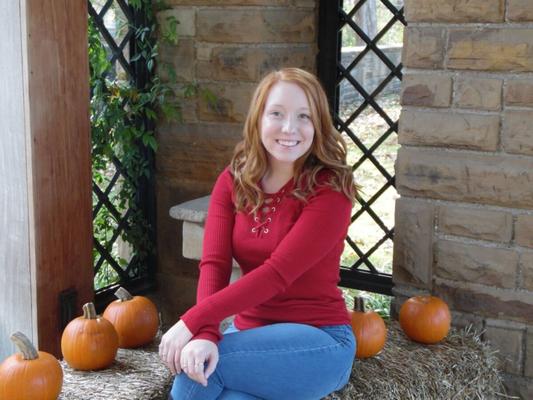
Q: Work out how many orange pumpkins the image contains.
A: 5